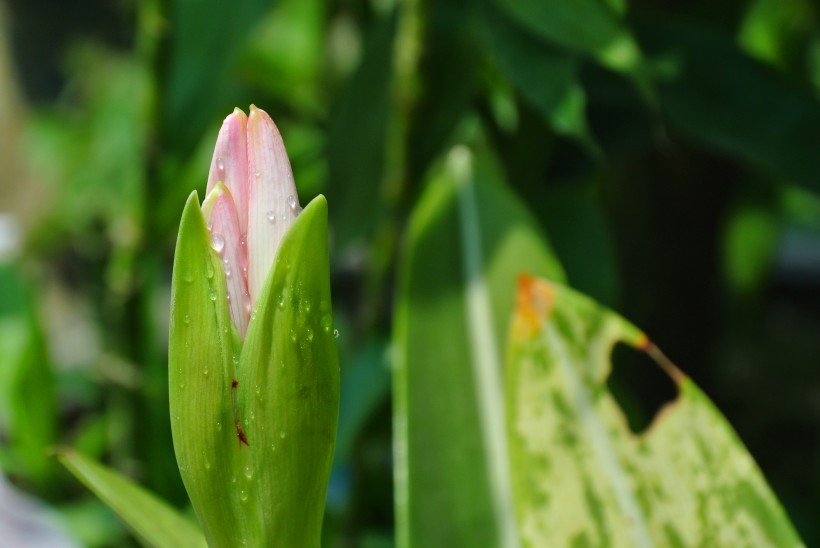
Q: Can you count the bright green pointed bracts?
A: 2